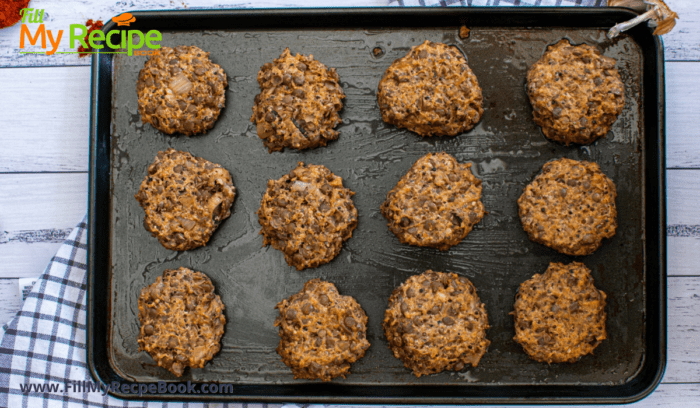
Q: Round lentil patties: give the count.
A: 12